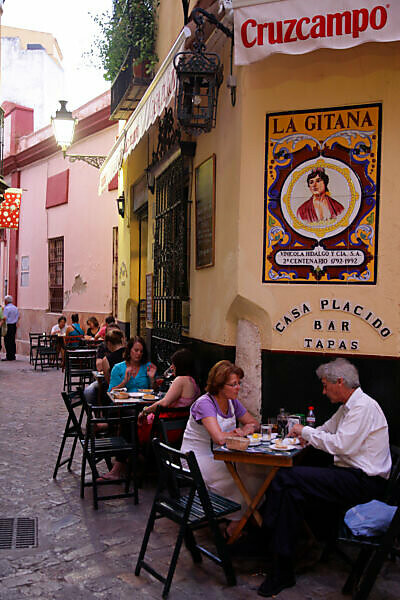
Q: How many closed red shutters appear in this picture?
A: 2